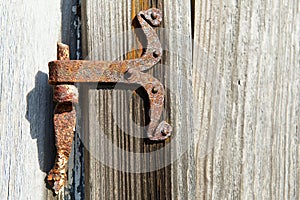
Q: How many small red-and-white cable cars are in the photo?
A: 0